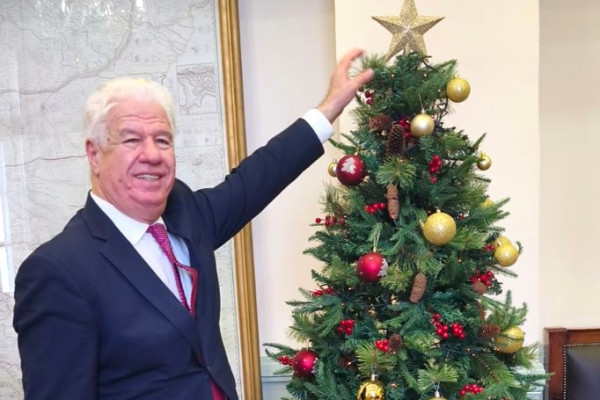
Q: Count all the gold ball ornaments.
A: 11